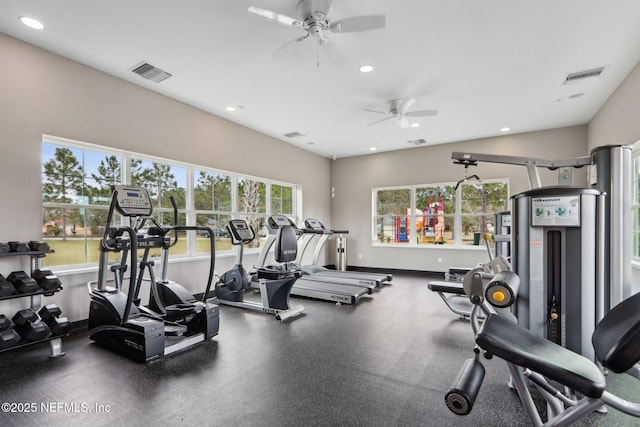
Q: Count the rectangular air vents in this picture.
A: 4